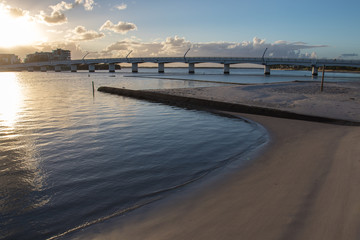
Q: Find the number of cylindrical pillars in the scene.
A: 12